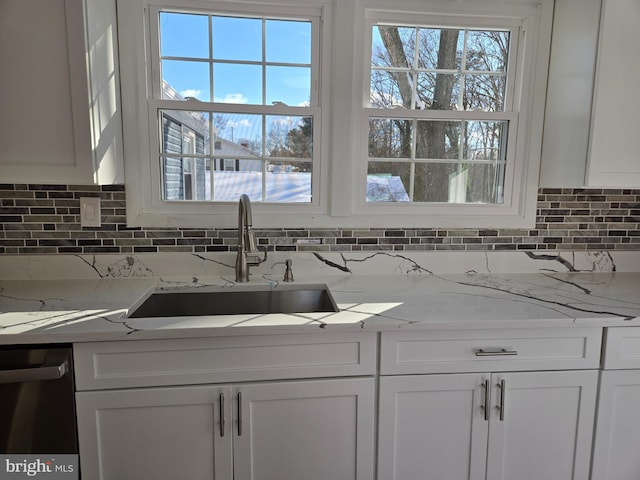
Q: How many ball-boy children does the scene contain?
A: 0